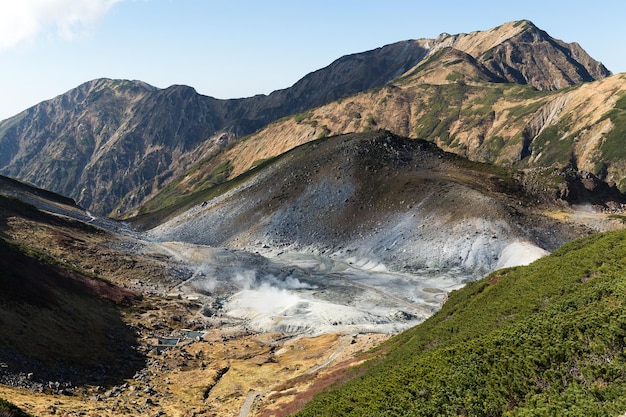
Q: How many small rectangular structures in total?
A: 2